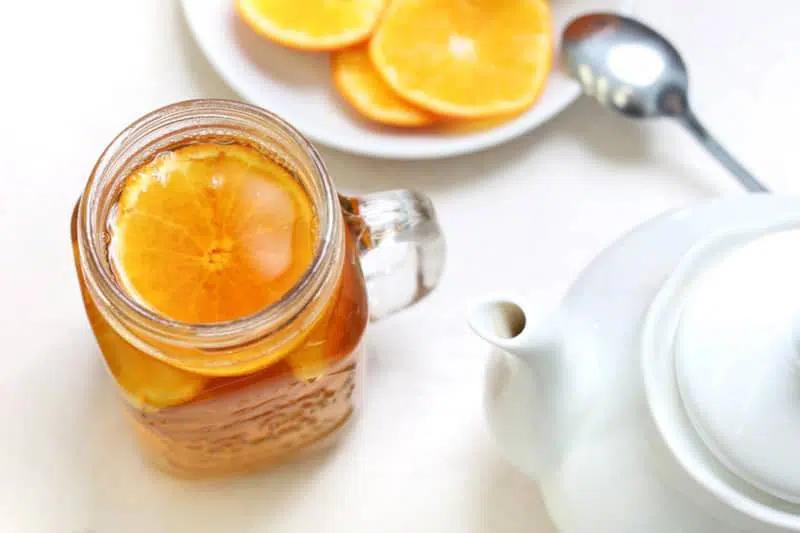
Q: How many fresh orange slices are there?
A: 3